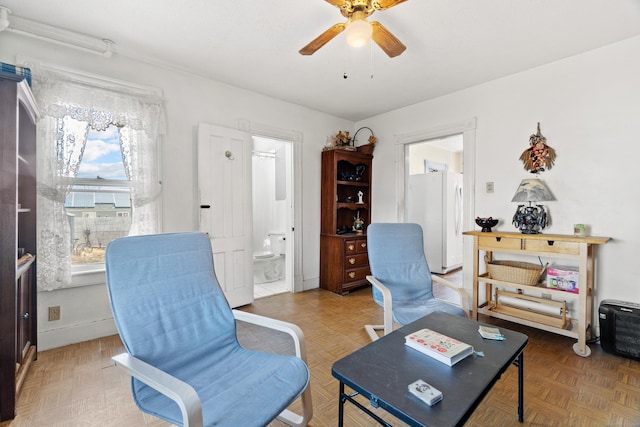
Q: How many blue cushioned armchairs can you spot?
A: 2